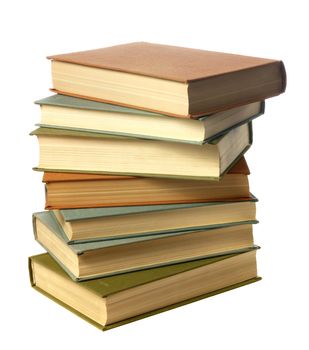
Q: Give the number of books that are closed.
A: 7